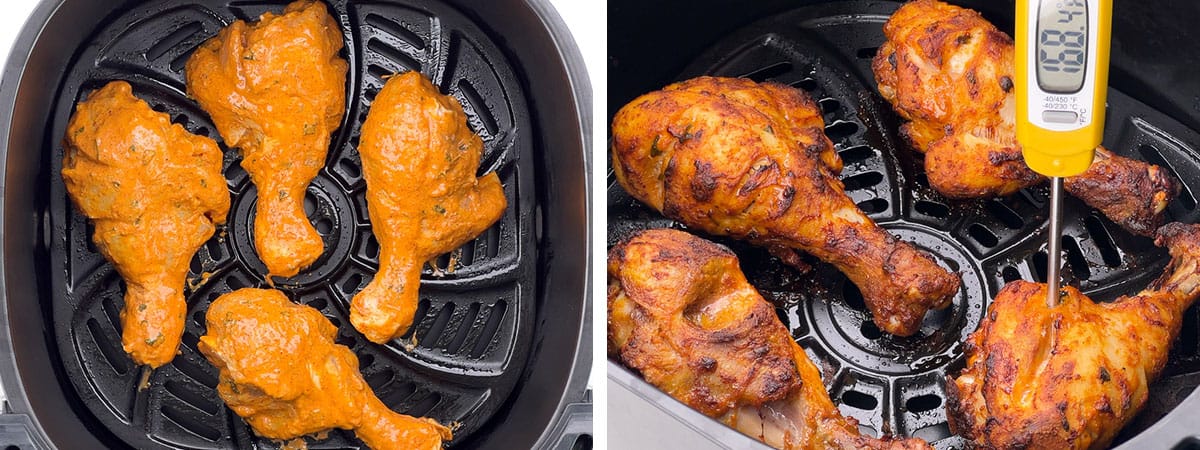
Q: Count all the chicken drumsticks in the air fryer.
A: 4